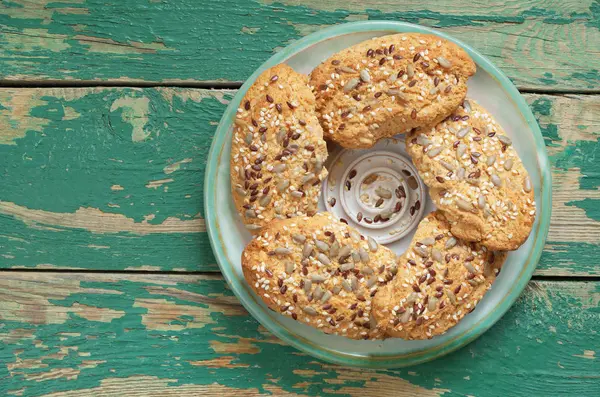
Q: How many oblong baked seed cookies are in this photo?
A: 5